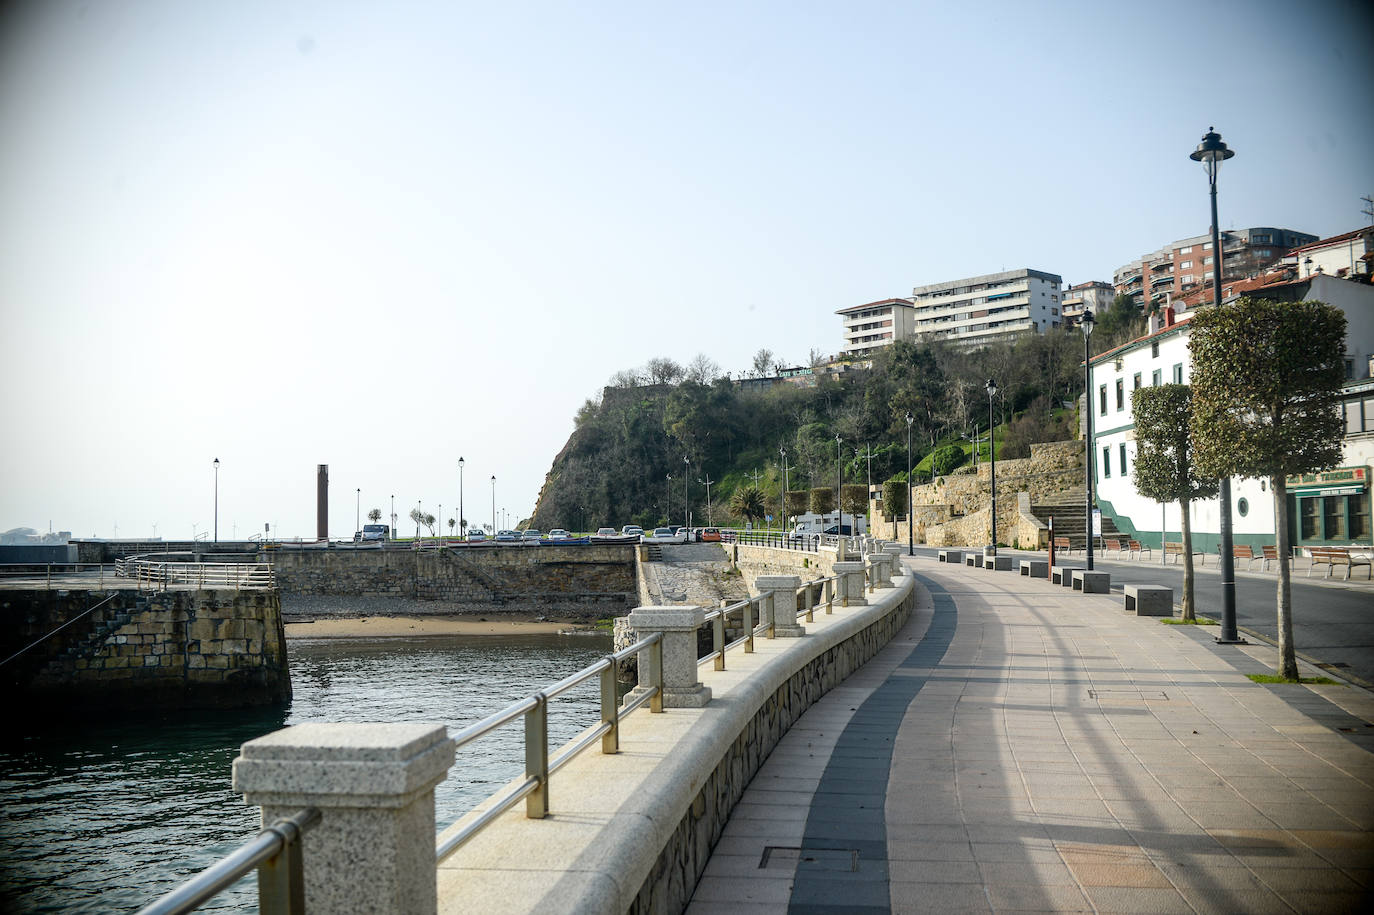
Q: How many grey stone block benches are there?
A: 7